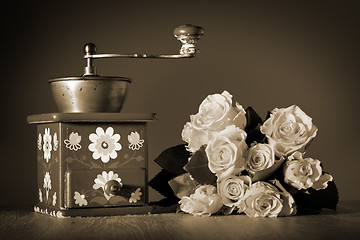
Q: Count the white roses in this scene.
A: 8